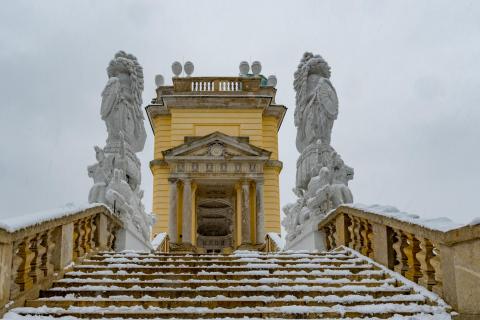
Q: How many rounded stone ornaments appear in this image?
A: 6